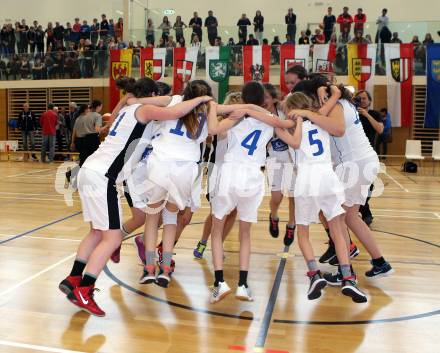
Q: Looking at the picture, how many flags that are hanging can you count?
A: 10